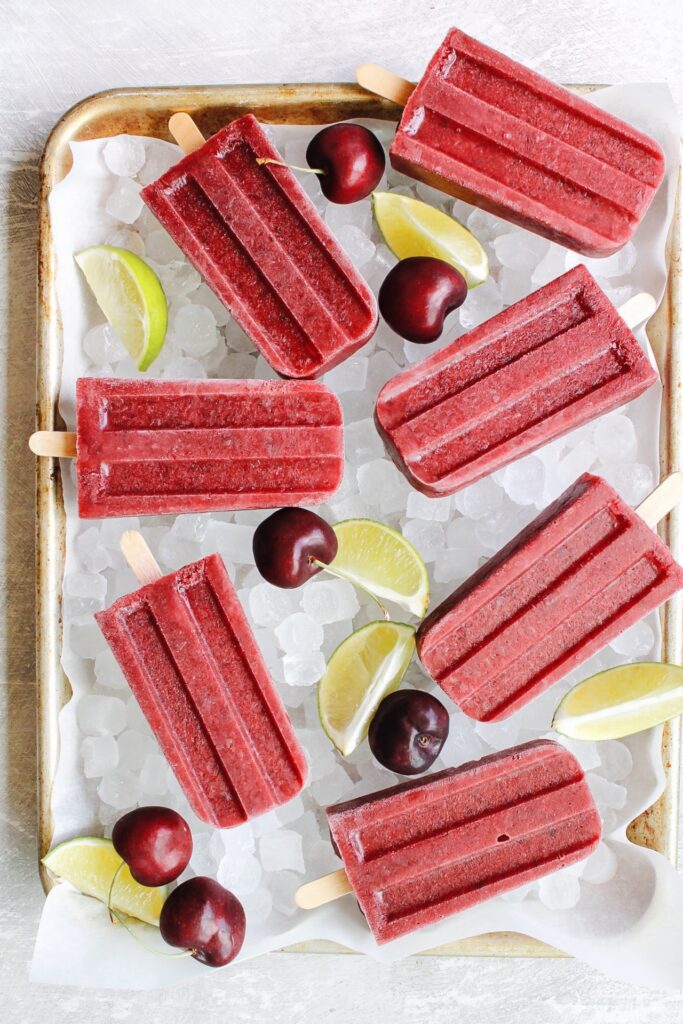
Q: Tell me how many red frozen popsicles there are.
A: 7